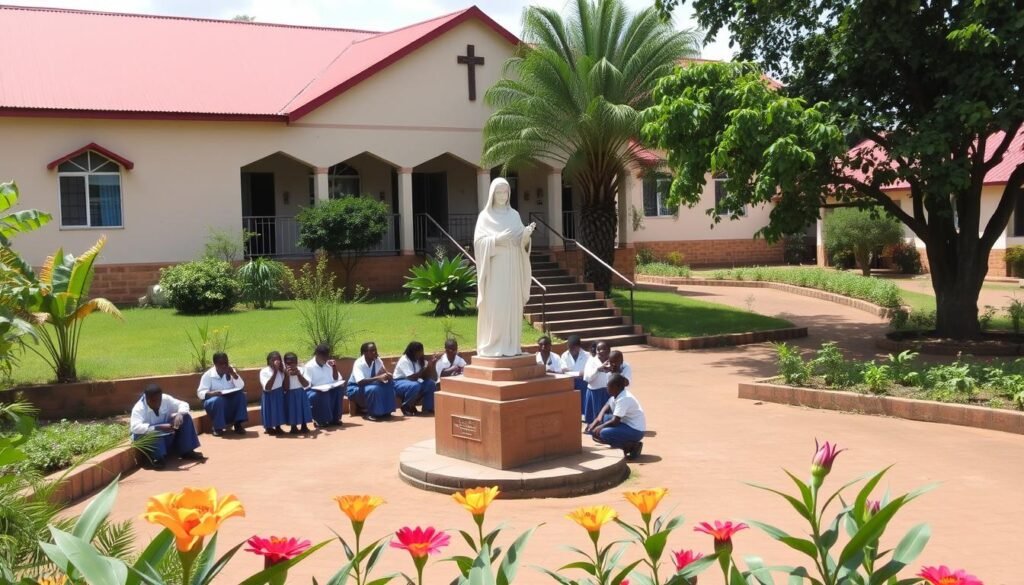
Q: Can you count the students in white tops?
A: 13